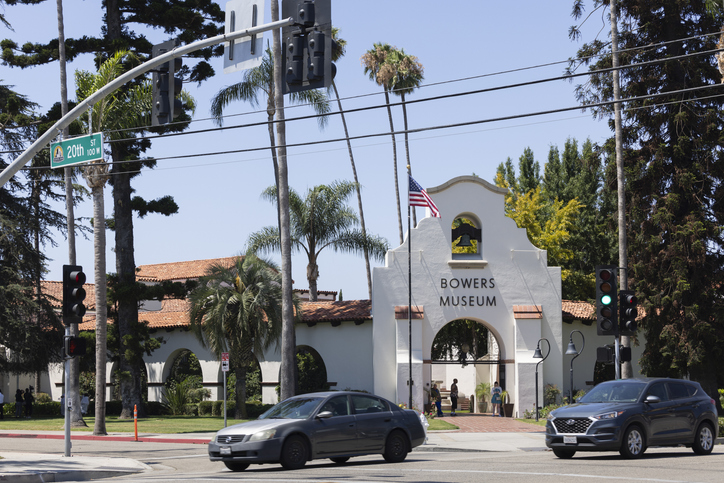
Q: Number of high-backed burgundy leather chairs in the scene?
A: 0